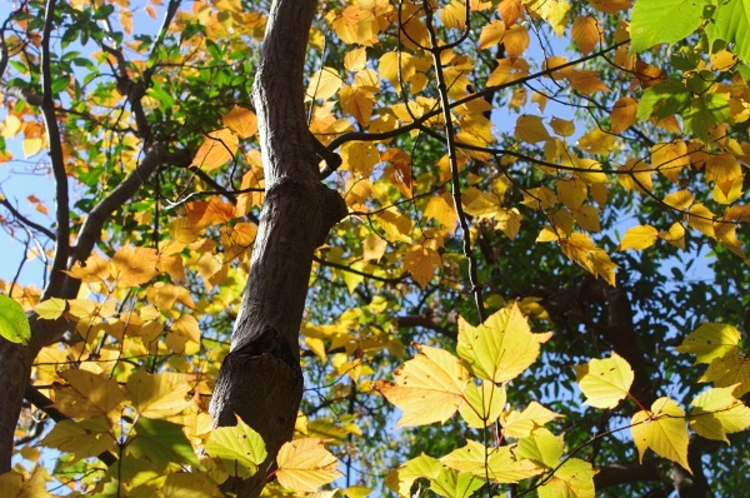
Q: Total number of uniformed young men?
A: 0